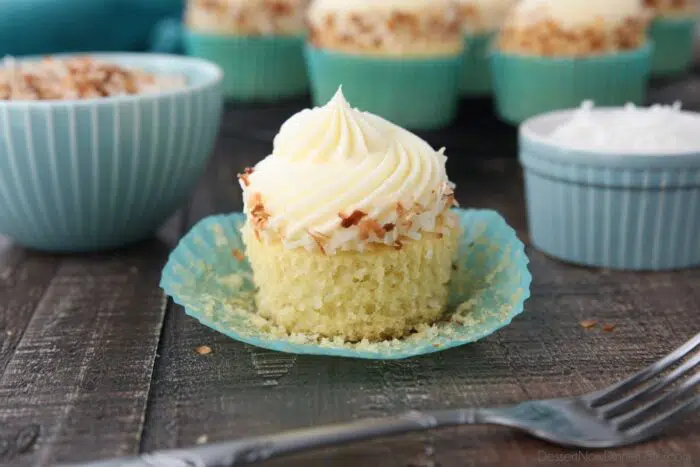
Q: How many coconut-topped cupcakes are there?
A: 6